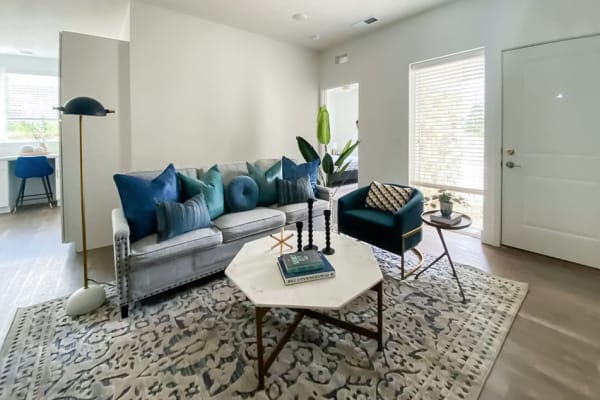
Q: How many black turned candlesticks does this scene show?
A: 3